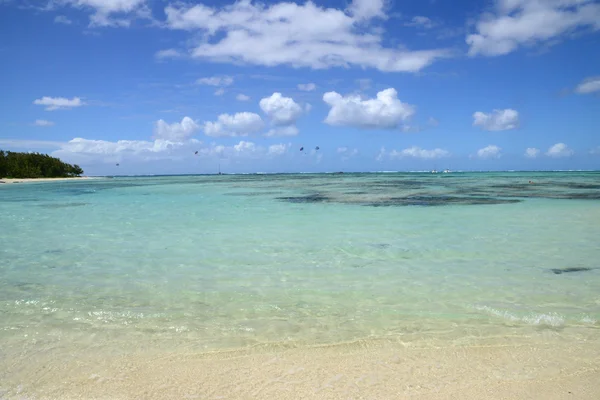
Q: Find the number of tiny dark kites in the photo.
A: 4